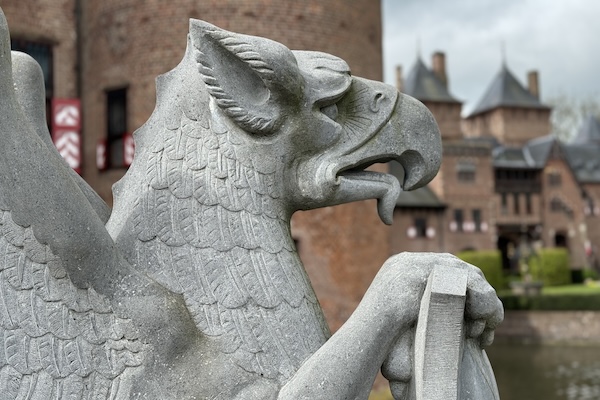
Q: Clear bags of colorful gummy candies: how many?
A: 0